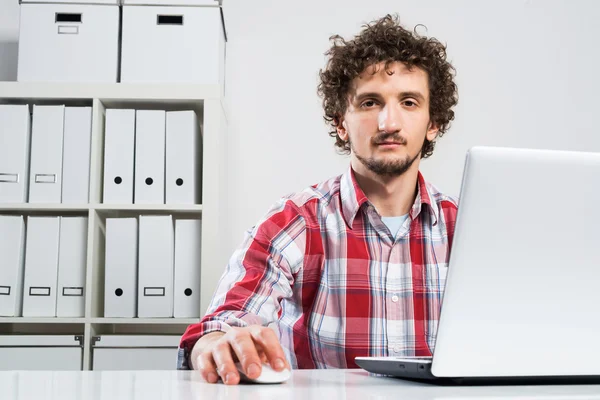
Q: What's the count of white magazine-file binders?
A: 12